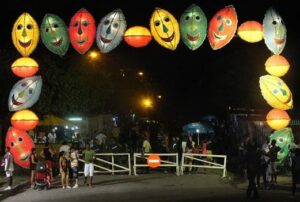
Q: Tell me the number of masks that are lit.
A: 12